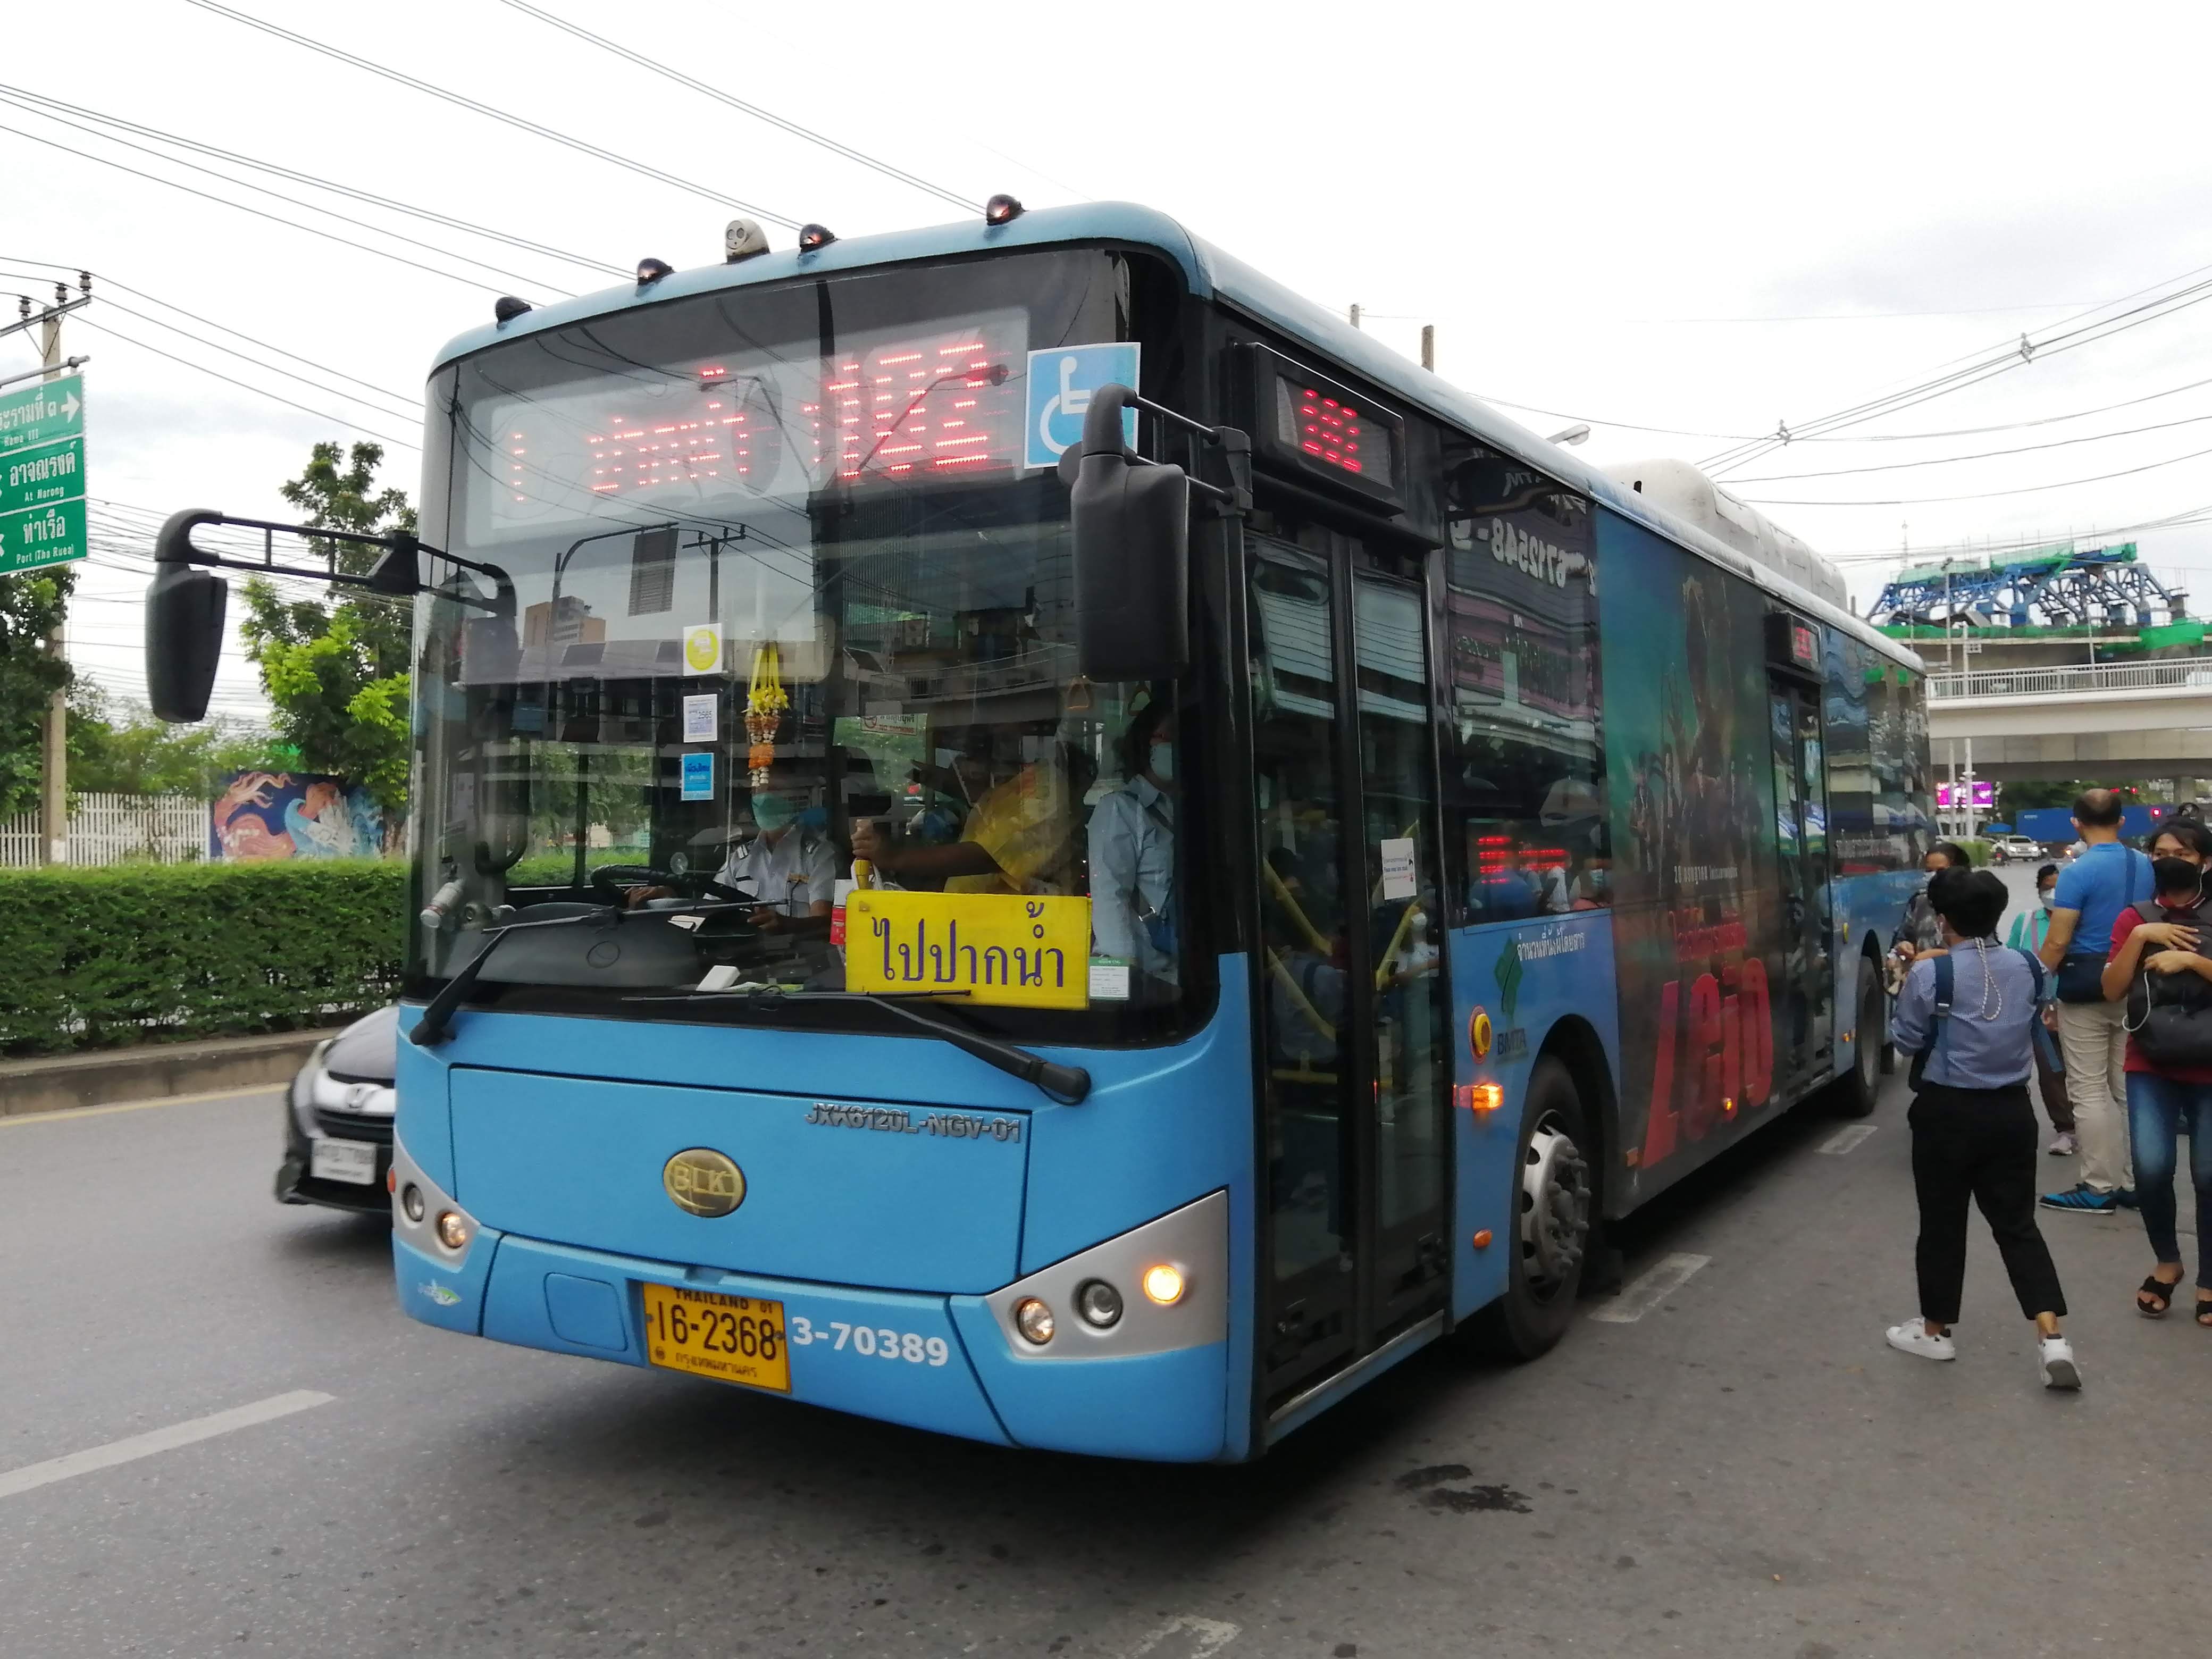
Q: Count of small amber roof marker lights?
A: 4